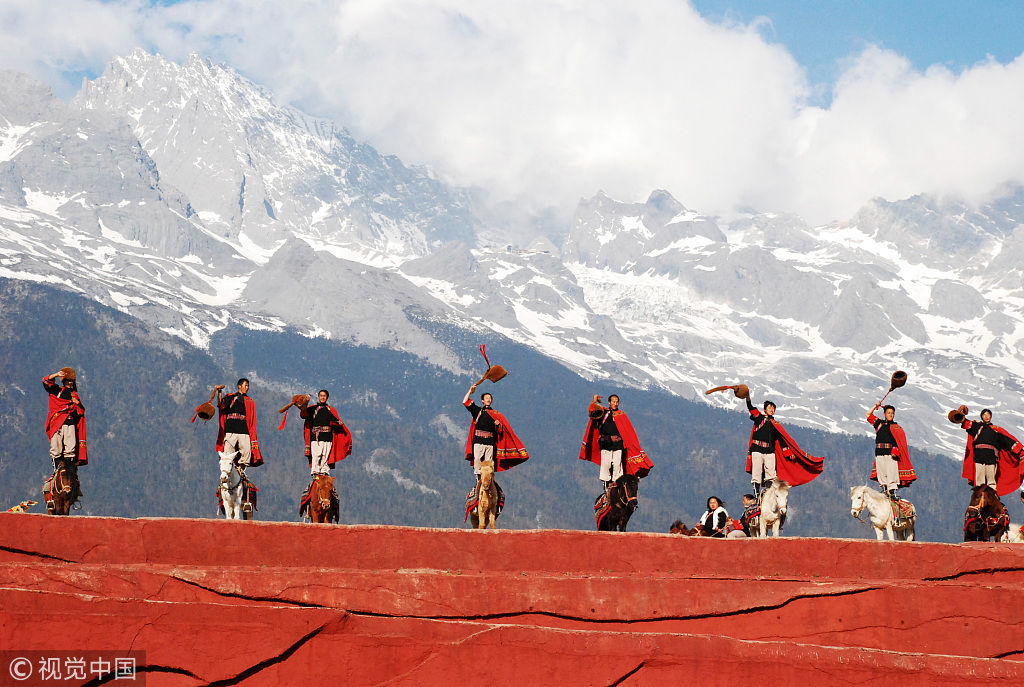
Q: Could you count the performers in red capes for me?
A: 8